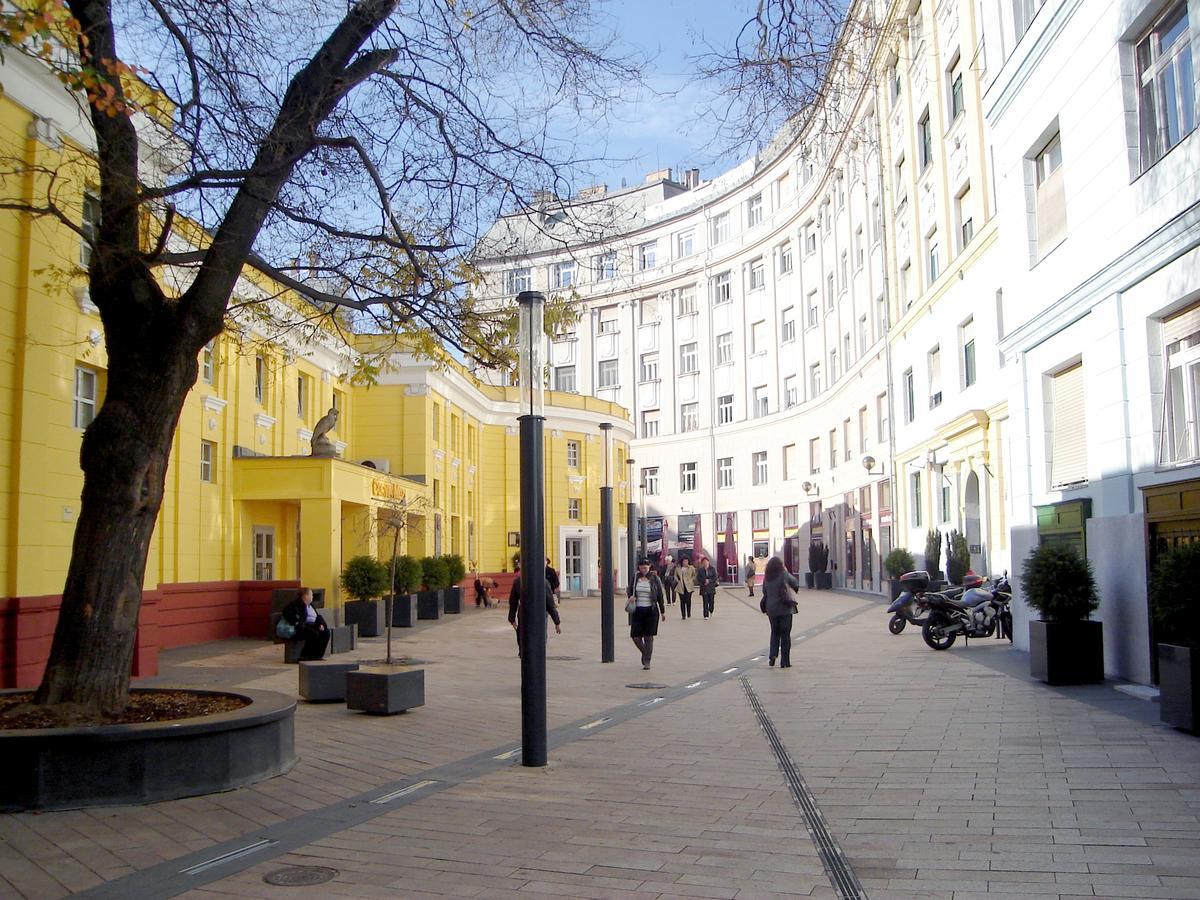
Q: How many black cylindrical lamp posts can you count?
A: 4